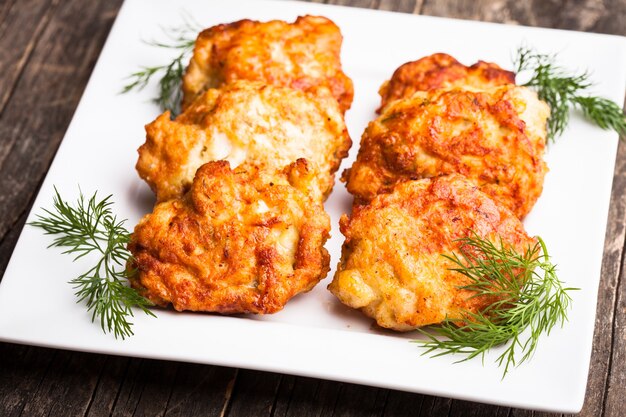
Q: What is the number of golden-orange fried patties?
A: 6